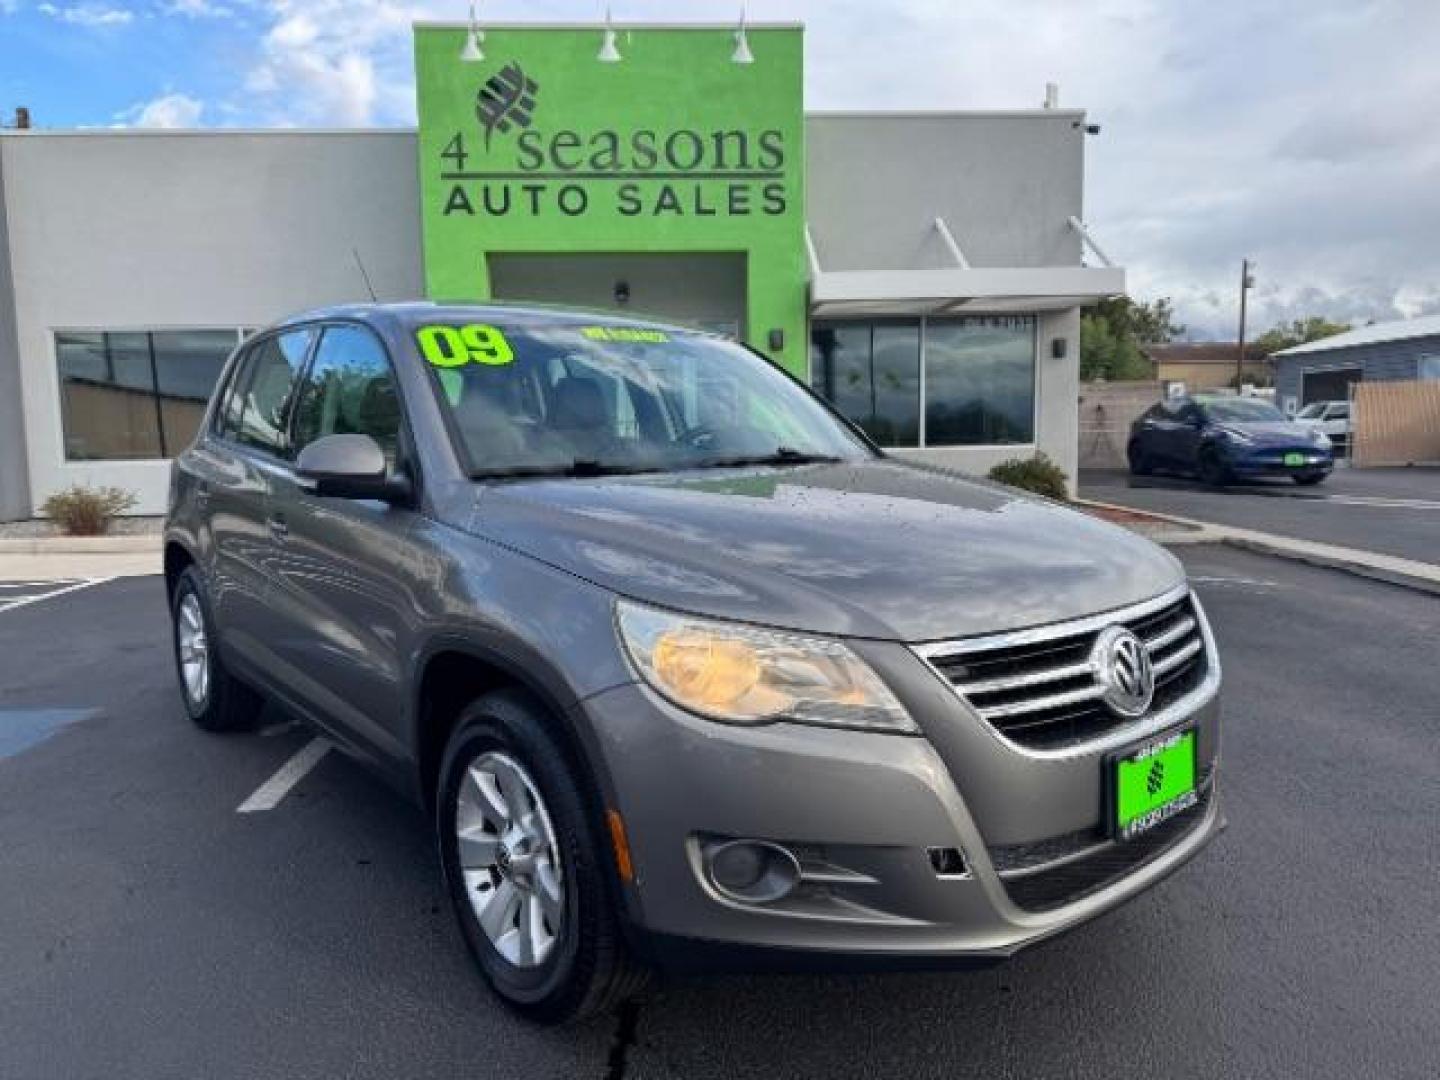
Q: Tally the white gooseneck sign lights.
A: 3